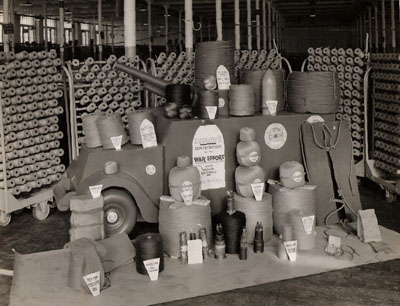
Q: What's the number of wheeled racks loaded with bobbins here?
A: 6